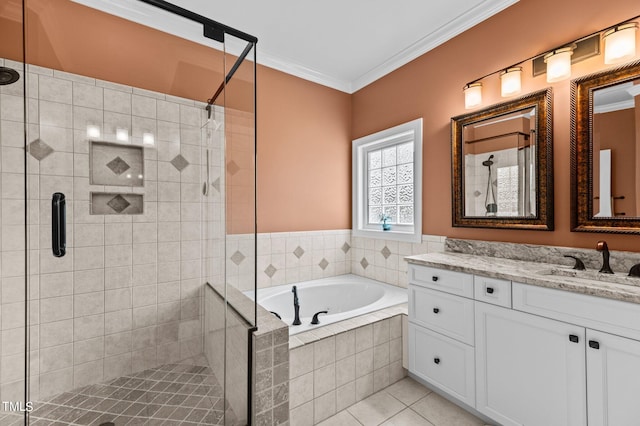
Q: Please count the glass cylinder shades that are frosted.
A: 4